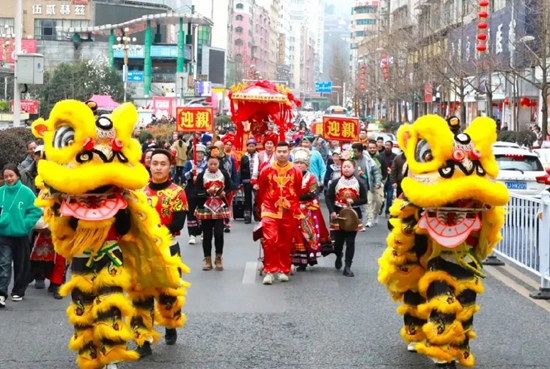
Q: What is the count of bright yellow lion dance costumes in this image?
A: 2